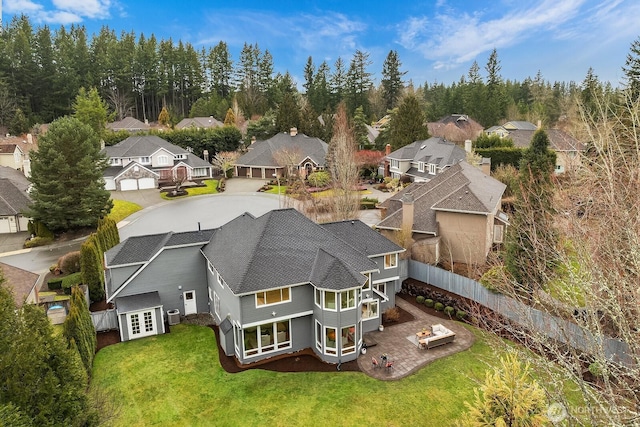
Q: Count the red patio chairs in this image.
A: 2